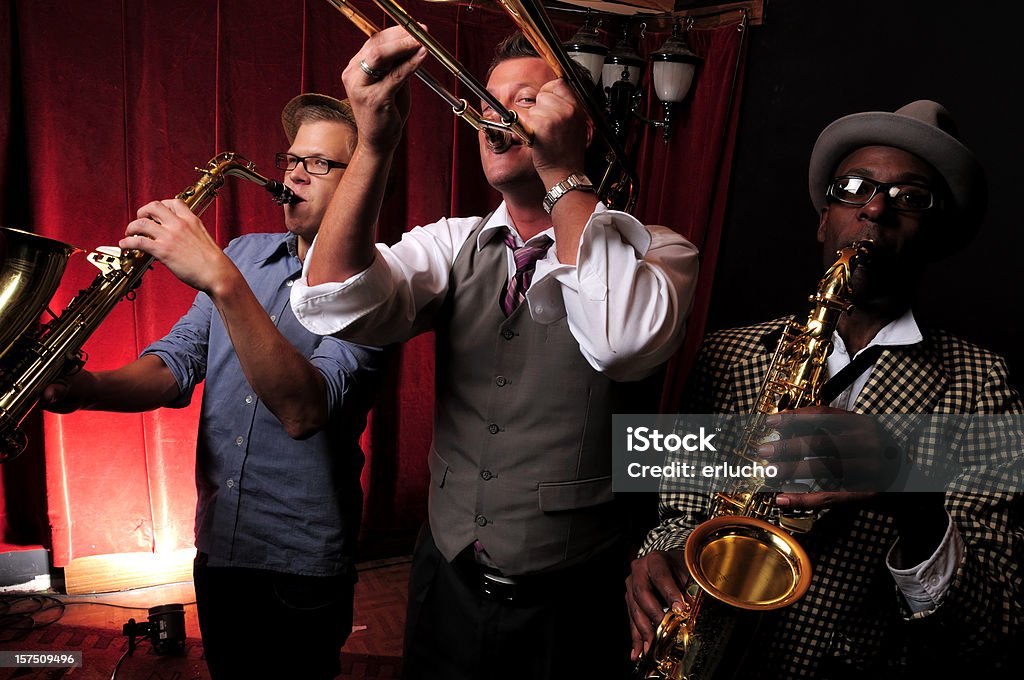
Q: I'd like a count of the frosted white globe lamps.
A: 3